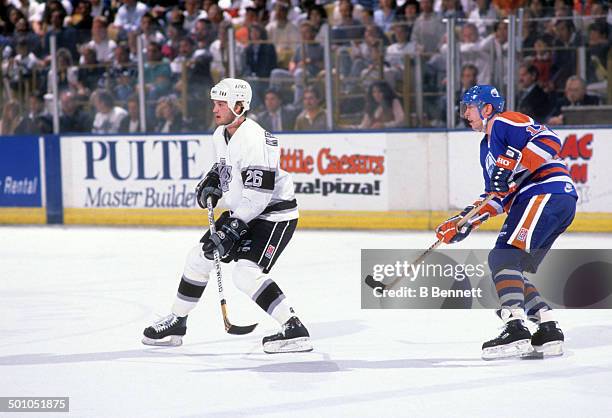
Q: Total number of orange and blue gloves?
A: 2